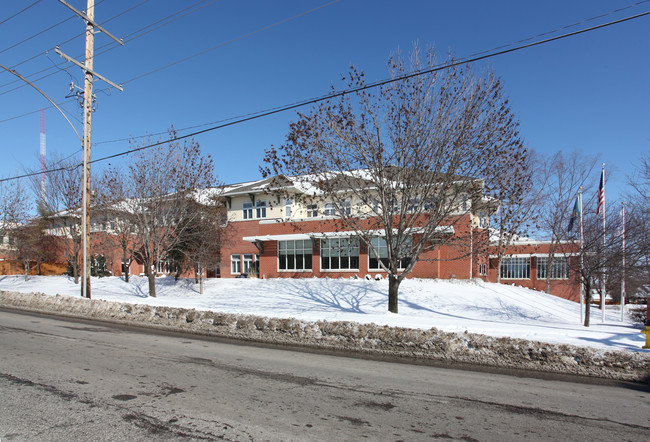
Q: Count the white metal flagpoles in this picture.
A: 3